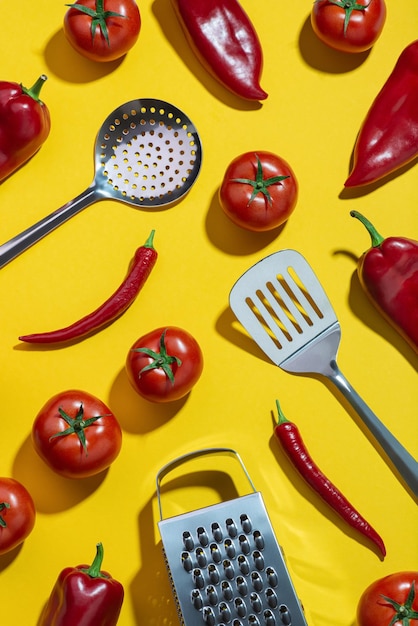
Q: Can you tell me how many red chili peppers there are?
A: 2